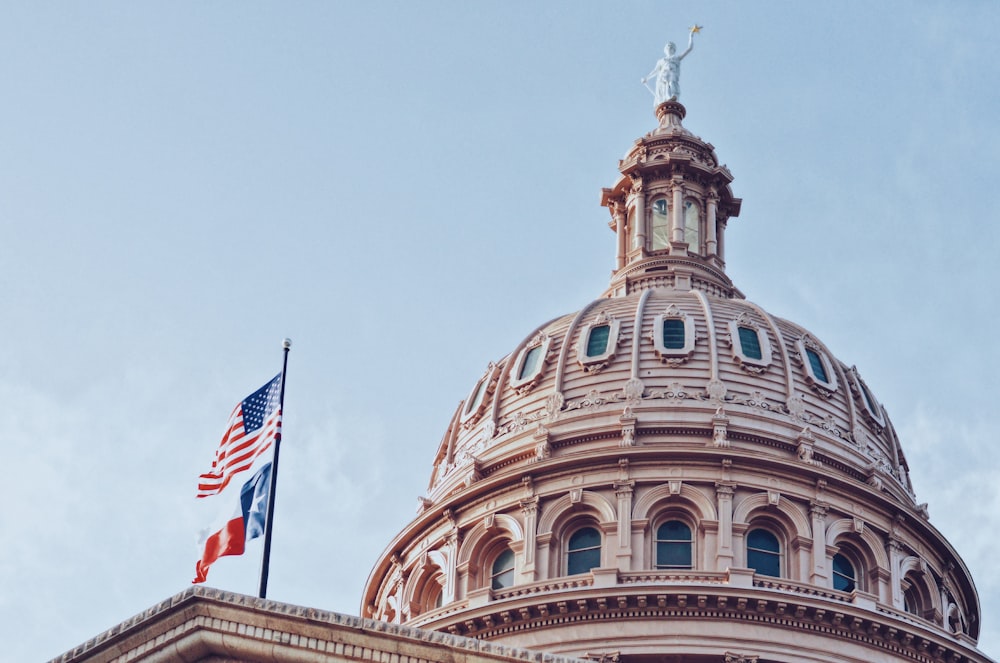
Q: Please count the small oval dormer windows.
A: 7